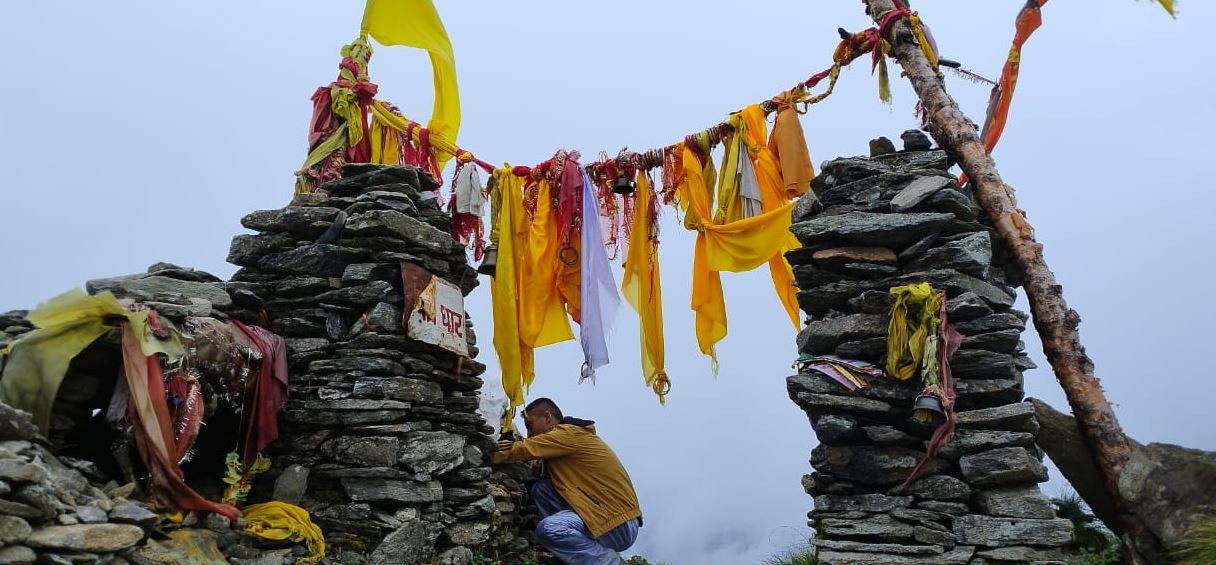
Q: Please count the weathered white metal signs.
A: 1